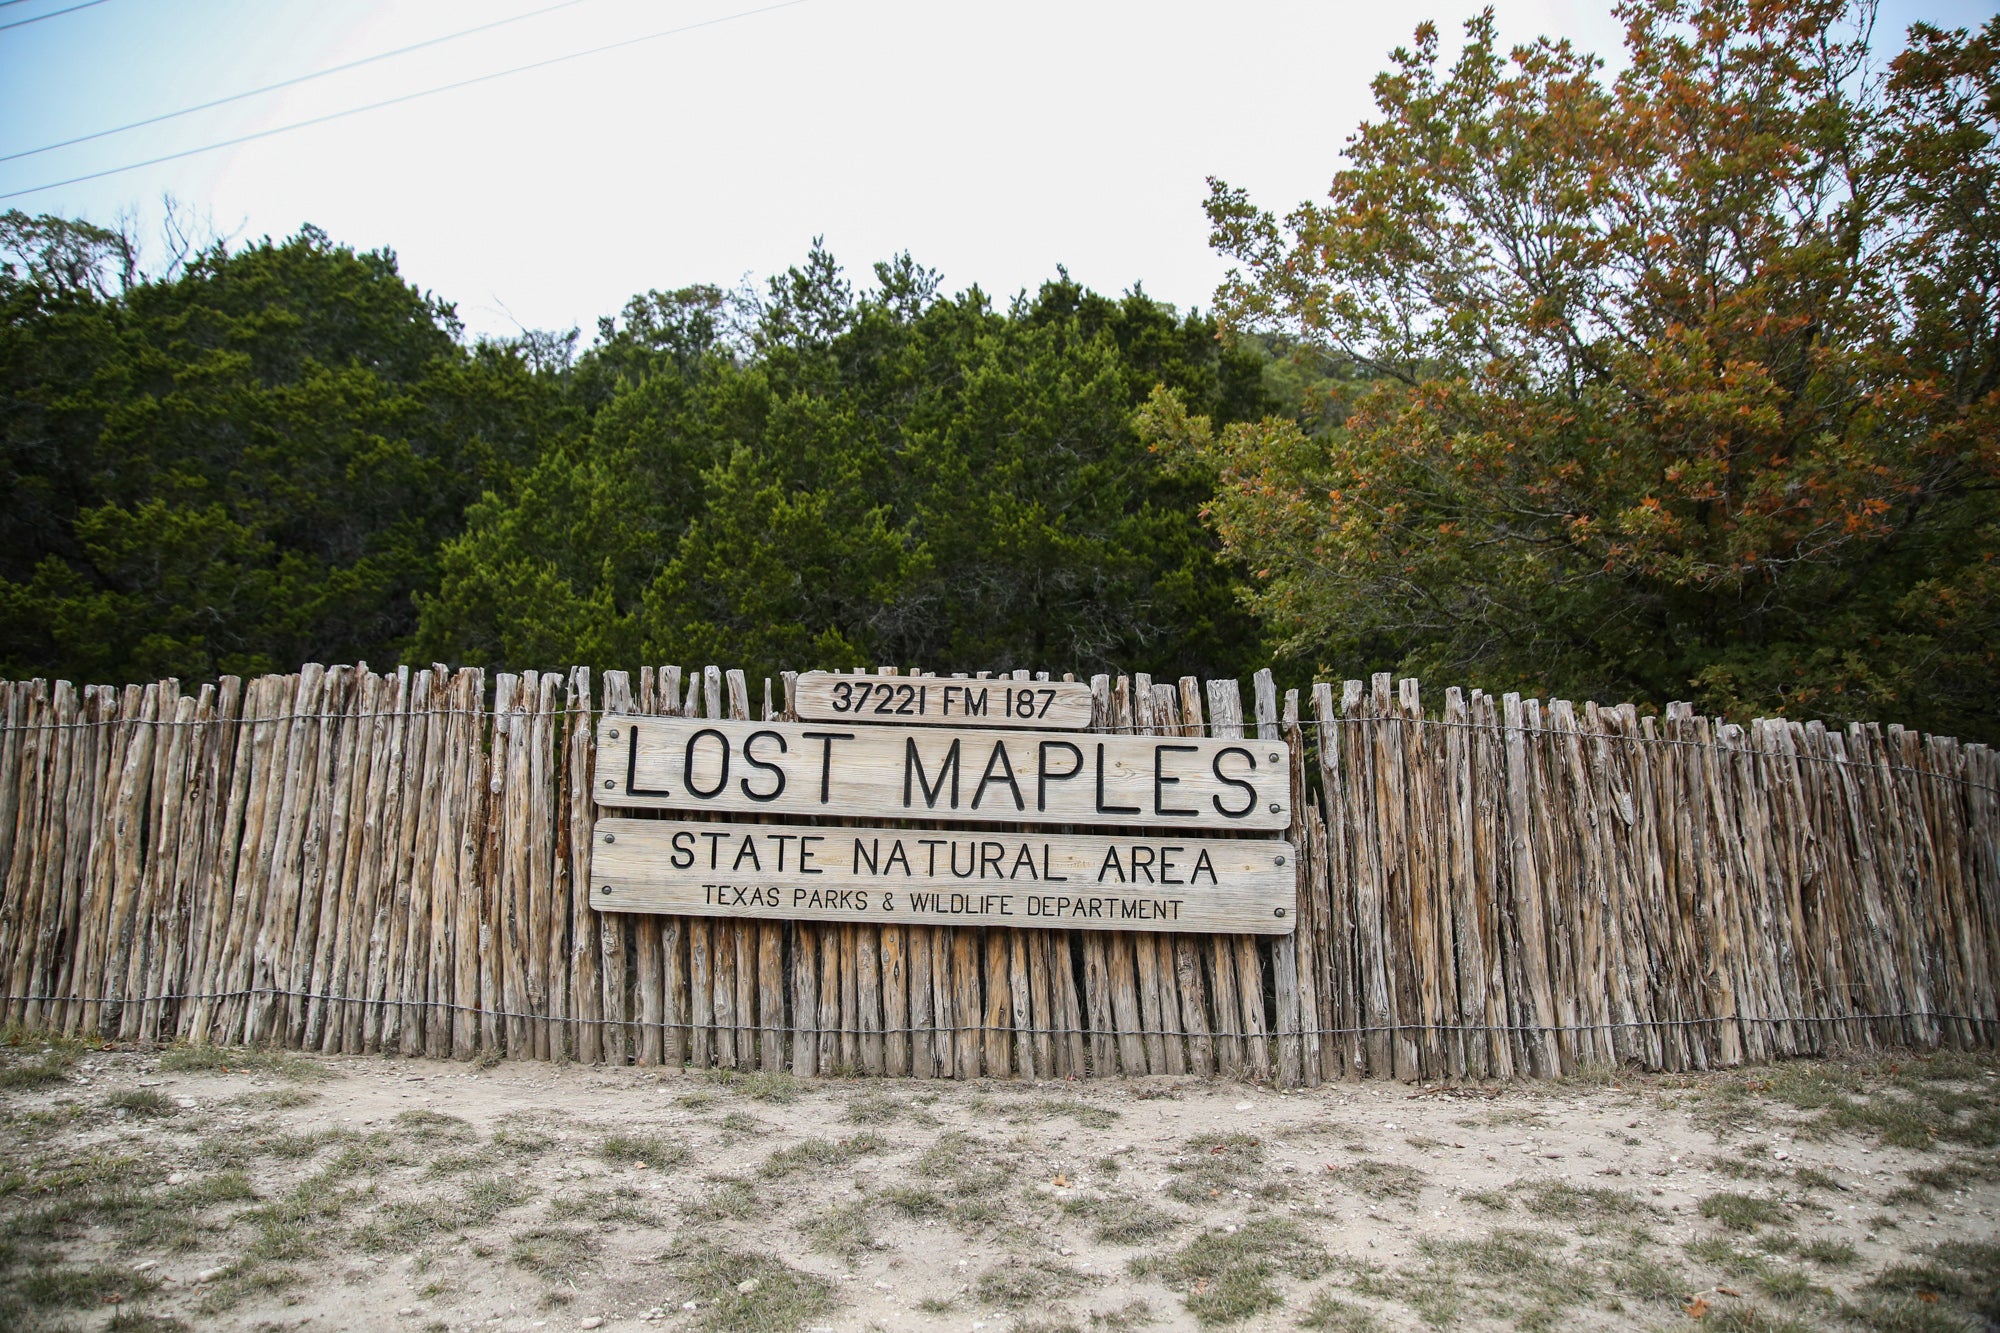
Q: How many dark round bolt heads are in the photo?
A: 8